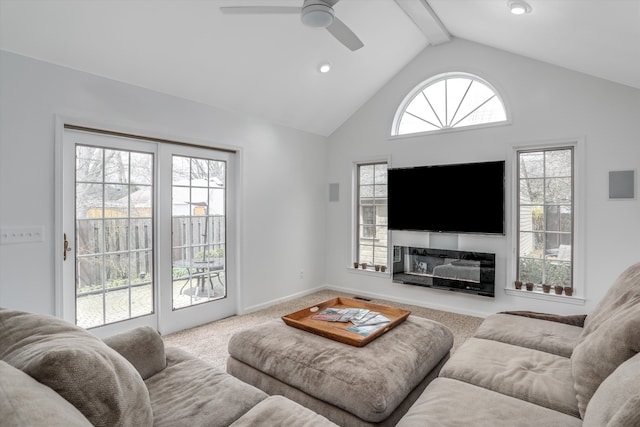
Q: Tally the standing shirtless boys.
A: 0